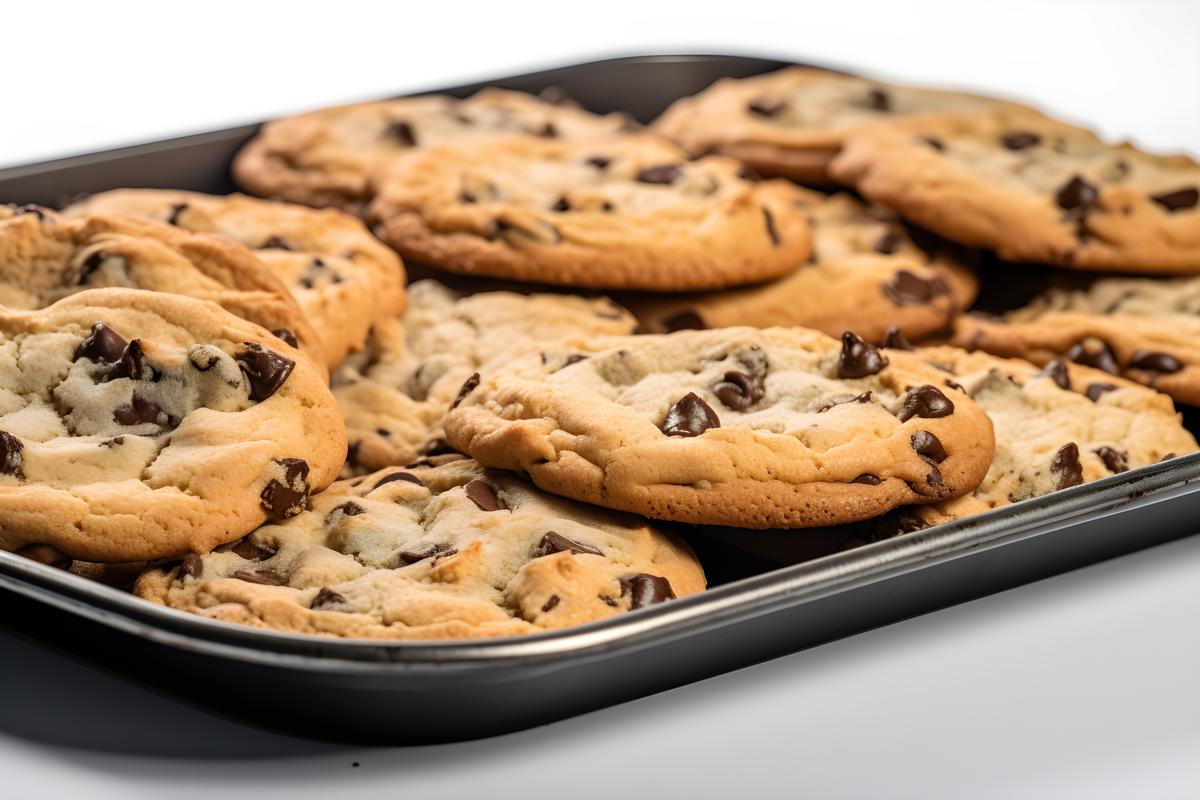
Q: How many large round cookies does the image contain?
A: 13